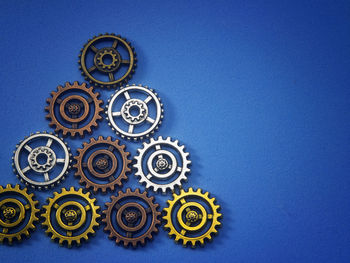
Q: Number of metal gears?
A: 10